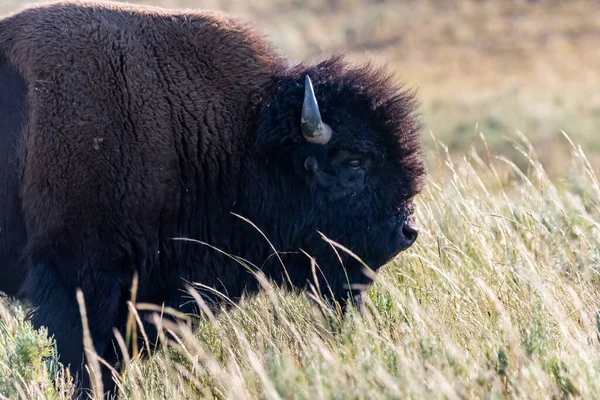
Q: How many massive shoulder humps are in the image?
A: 1